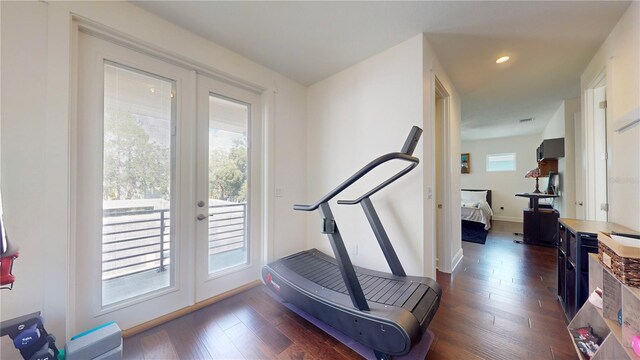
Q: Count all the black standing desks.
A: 1